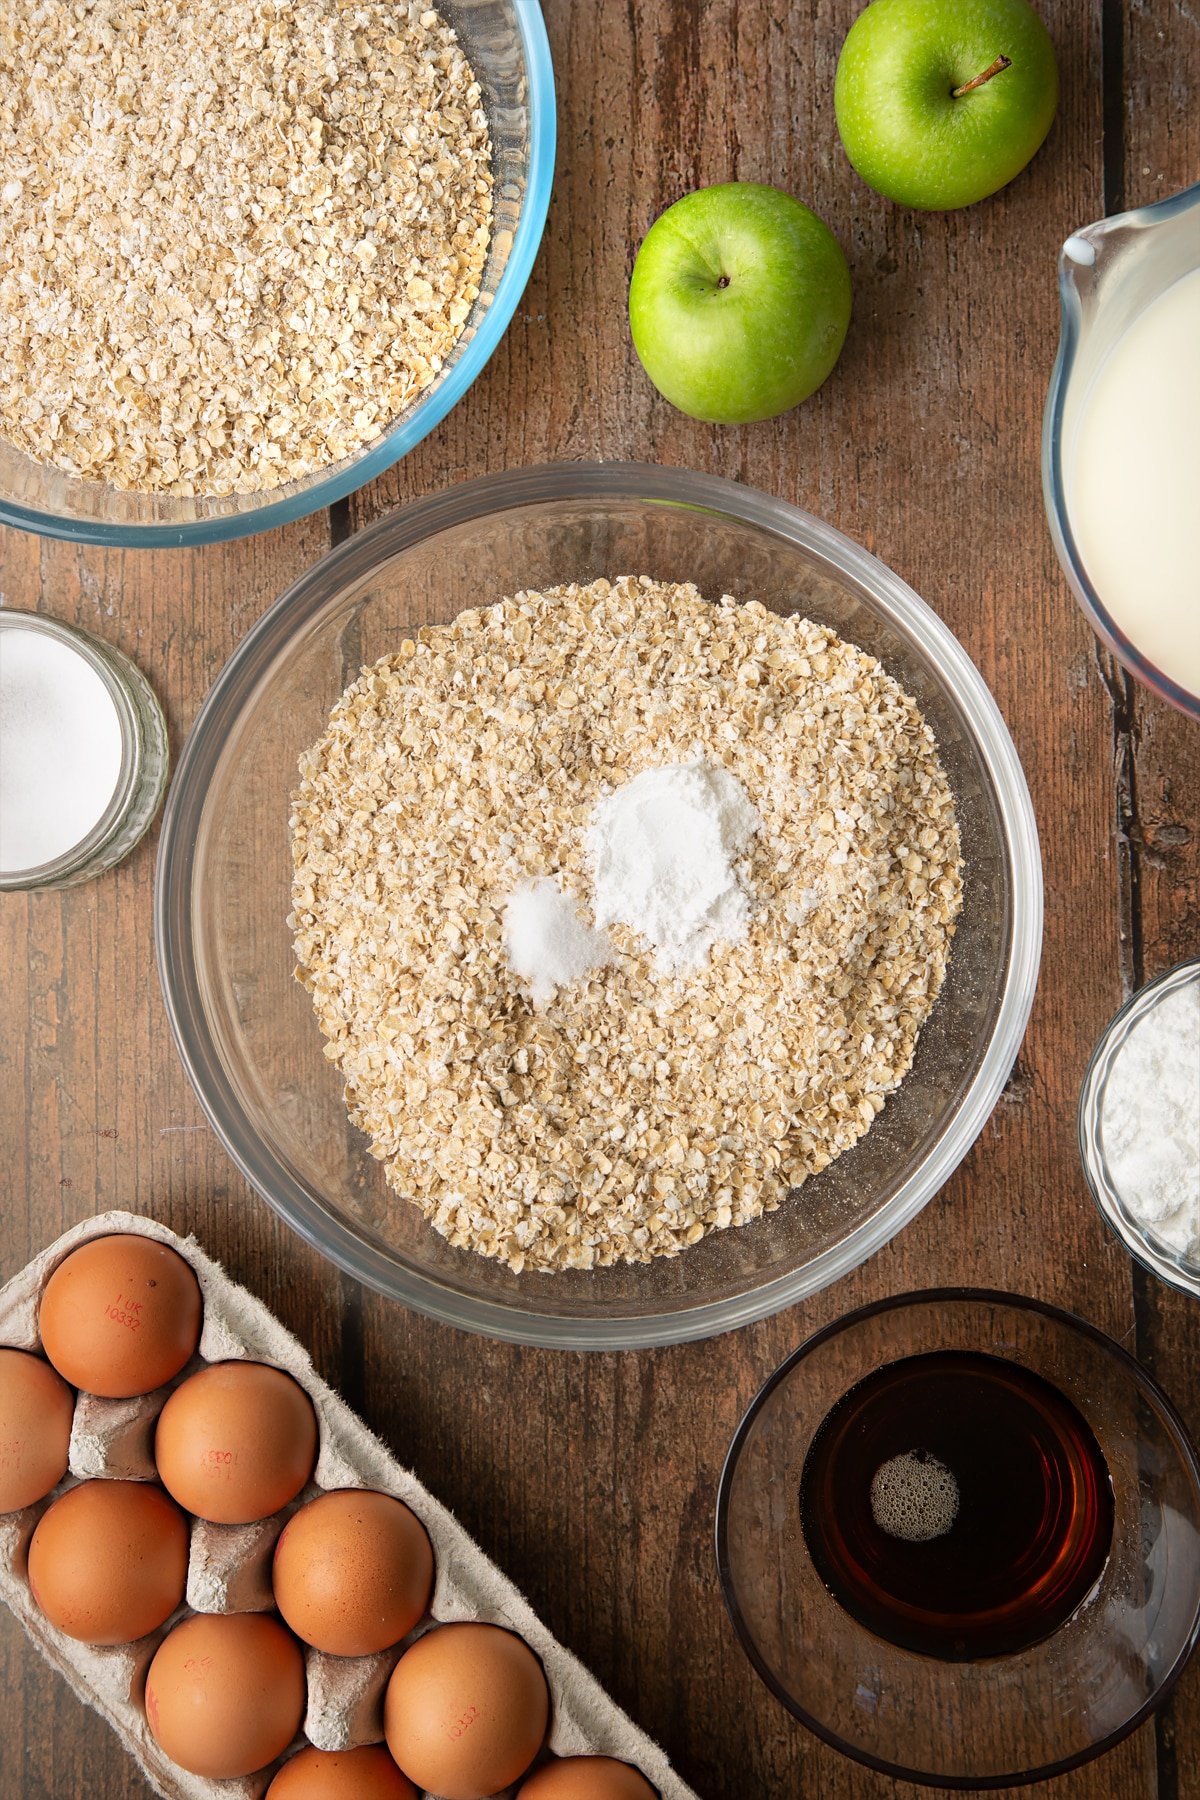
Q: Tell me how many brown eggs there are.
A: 9